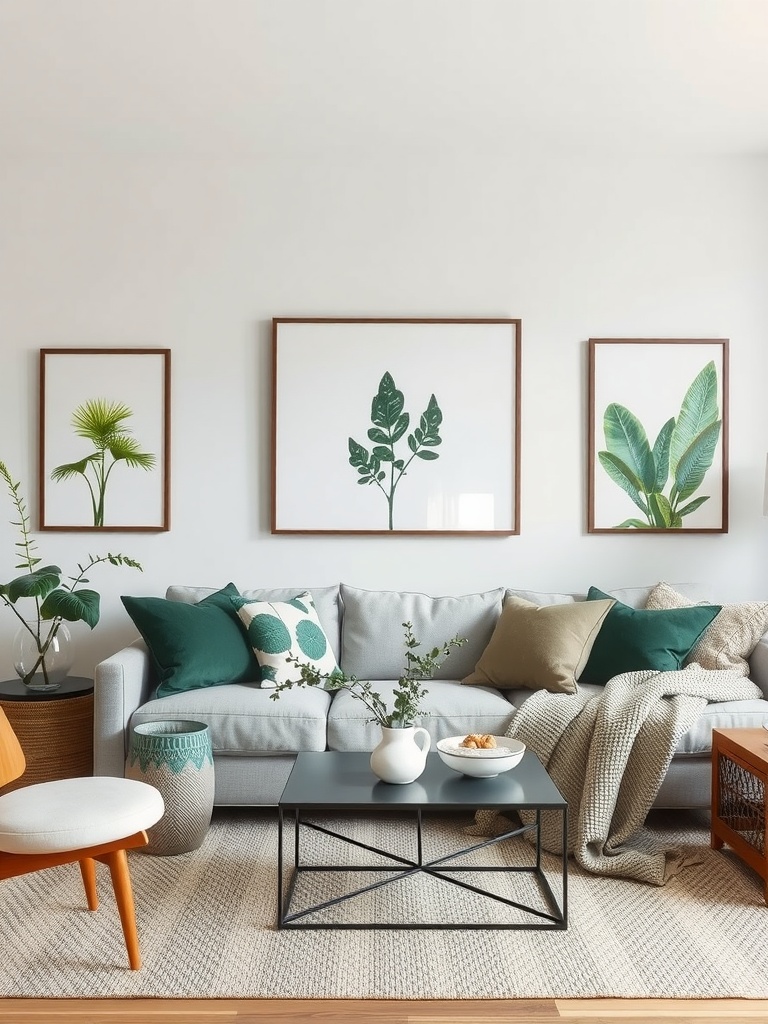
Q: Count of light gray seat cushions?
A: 3